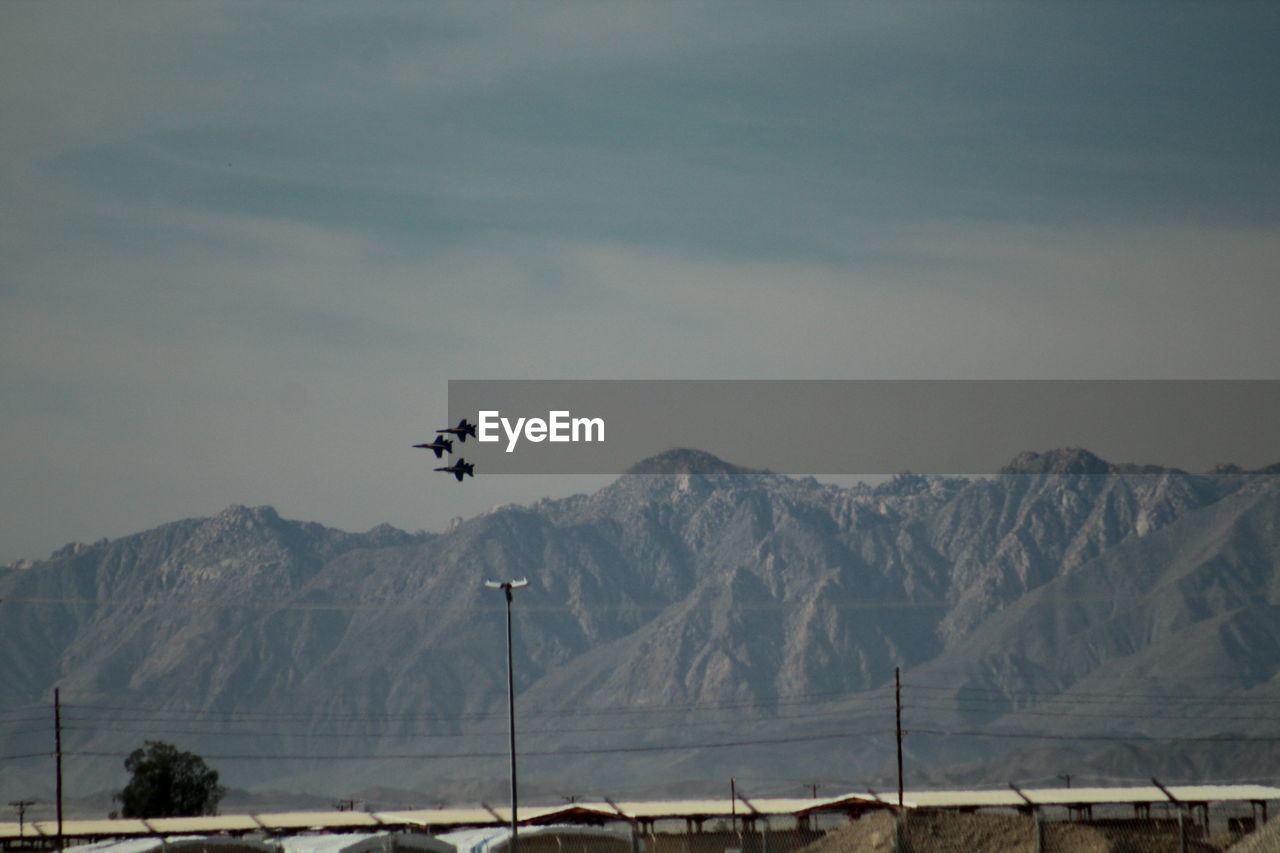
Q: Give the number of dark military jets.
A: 3